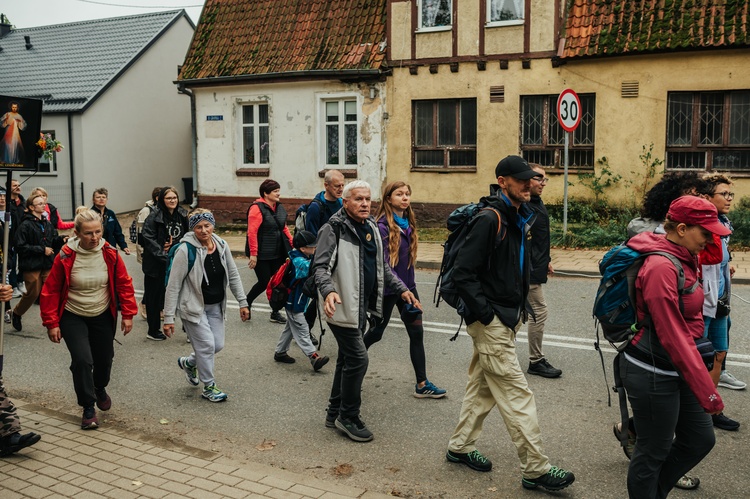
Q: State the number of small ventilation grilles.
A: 2